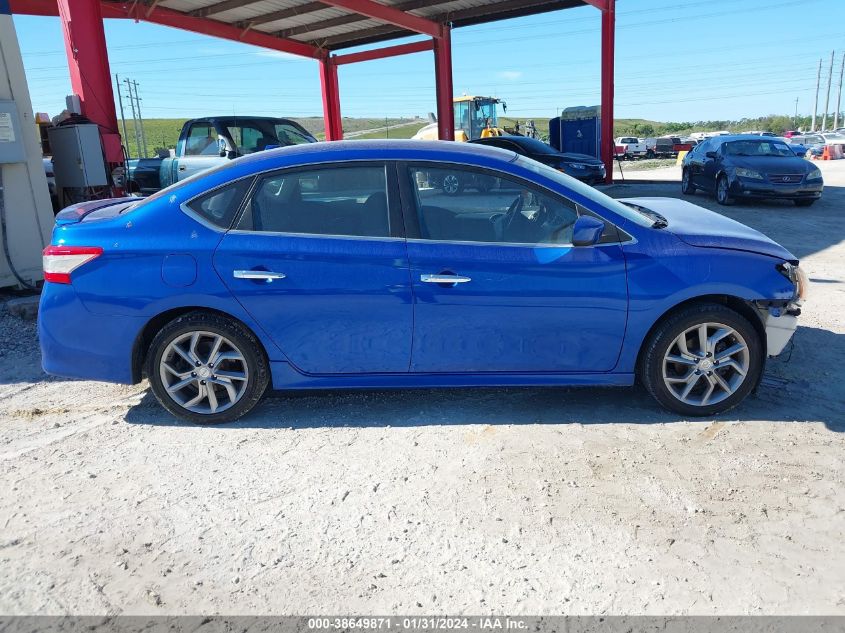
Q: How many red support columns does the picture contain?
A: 4